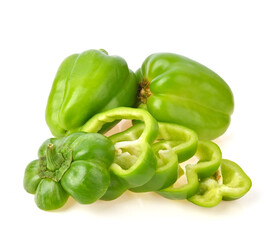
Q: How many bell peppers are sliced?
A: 1